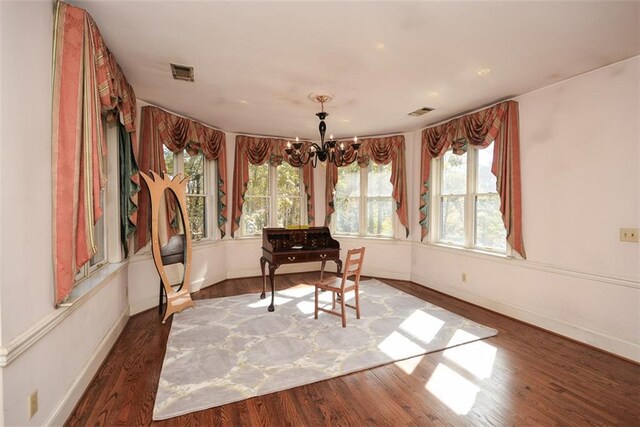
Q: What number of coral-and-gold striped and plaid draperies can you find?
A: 5